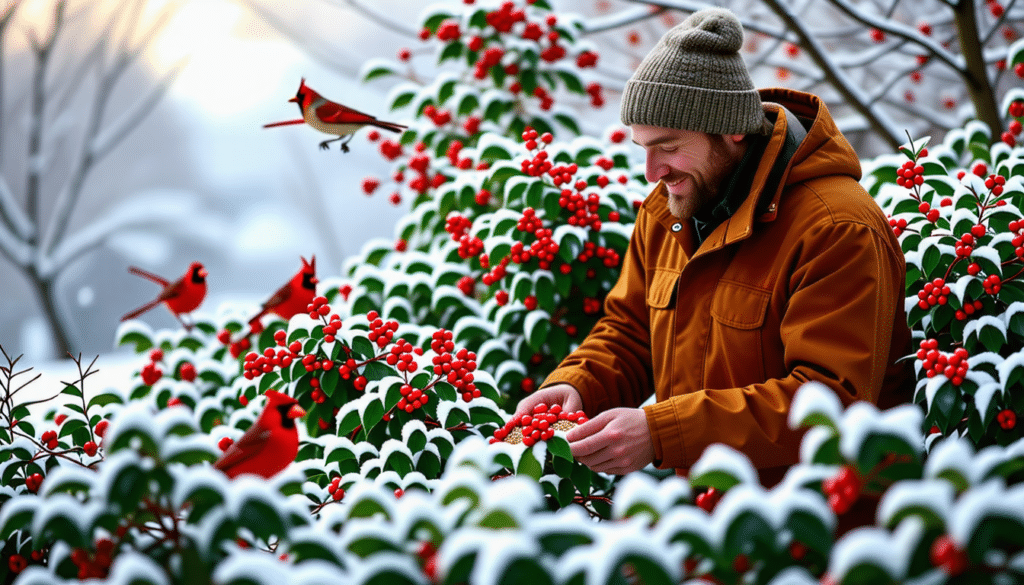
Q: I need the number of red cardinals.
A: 4